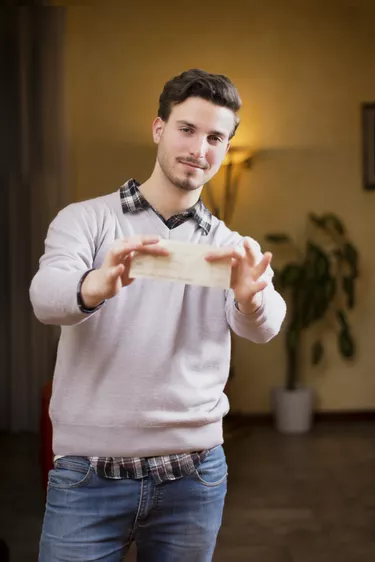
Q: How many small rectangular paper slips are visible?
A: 1